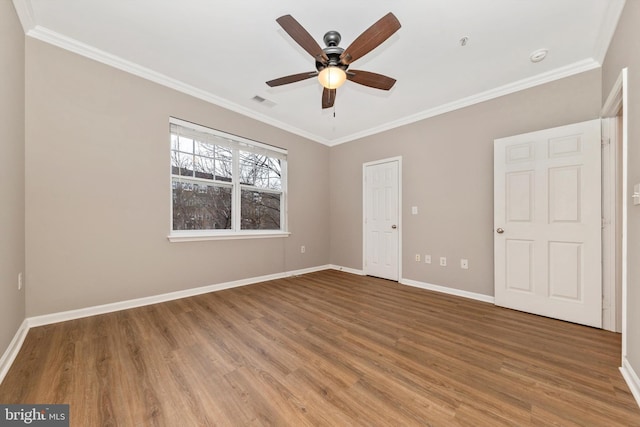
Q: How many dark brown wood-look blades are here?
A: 5